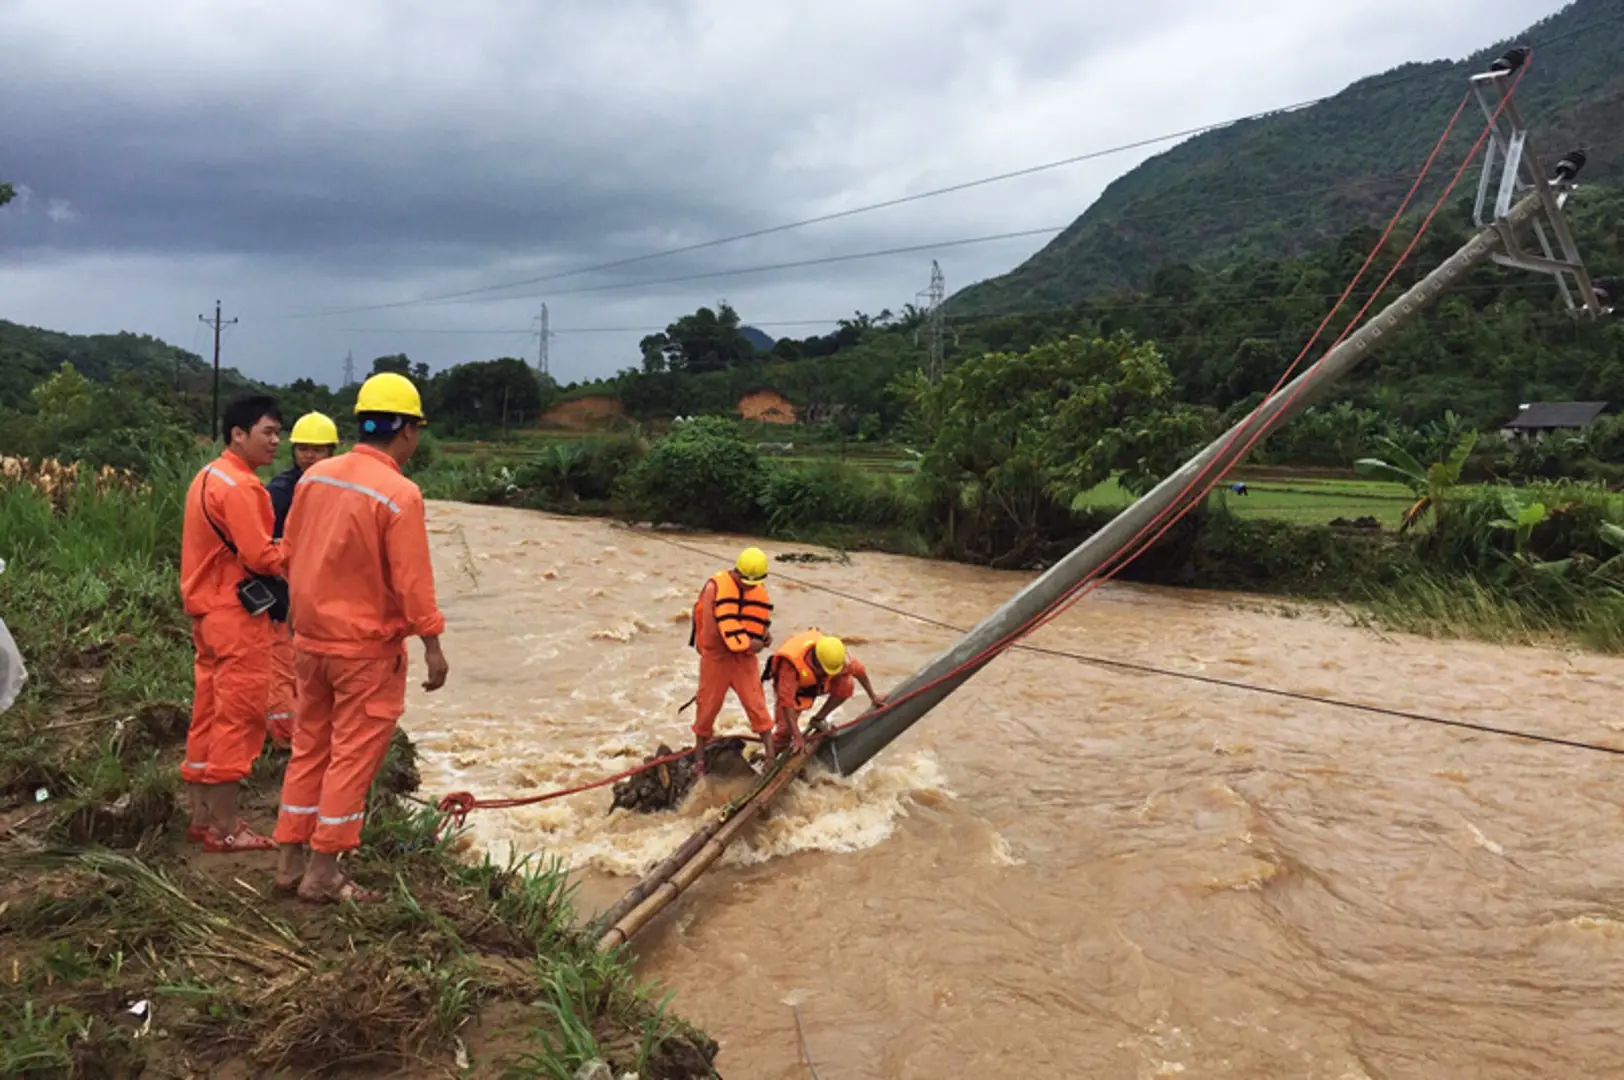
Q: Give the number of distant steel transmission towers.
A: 3